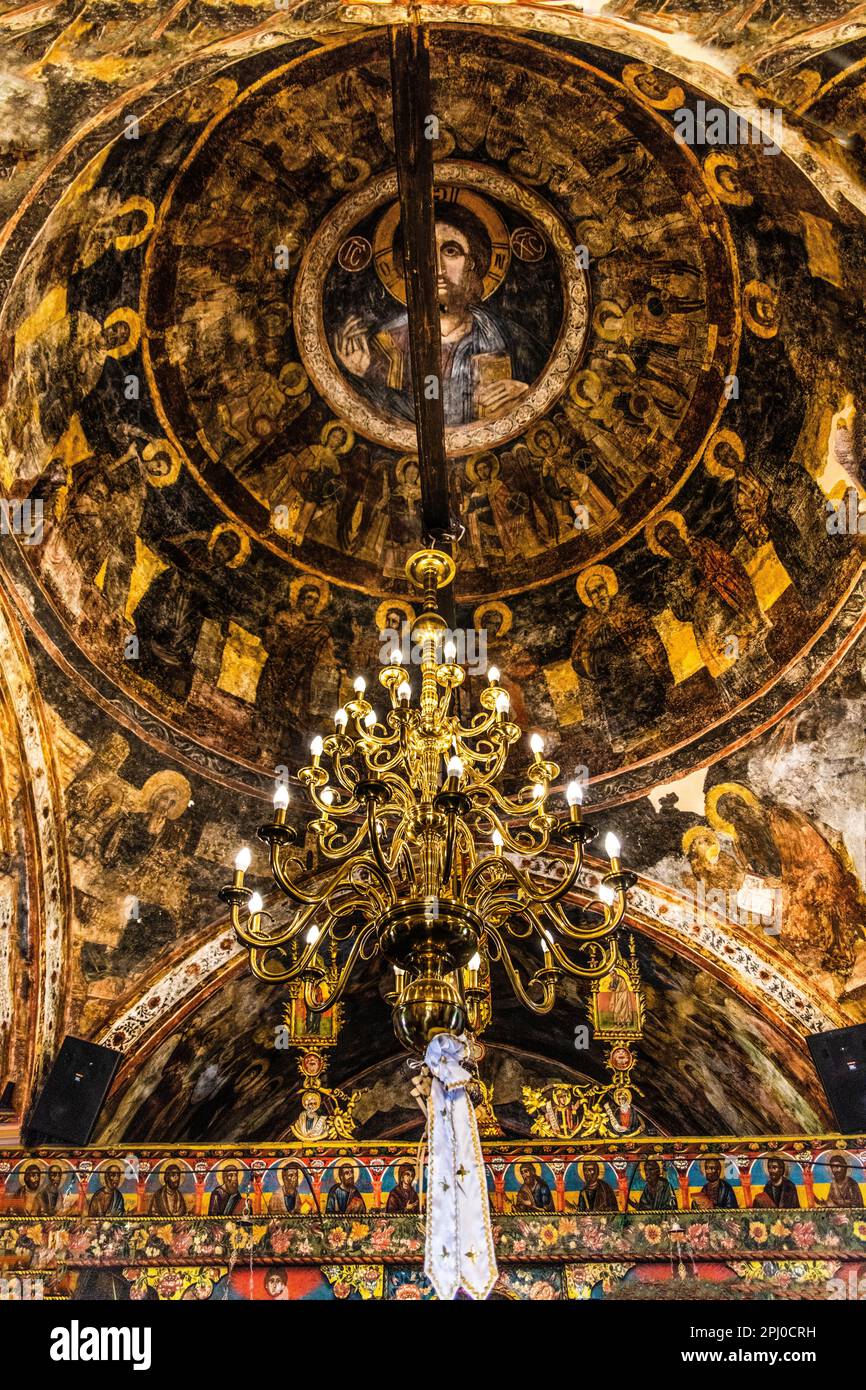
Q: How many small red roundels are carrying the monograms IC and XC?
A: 2